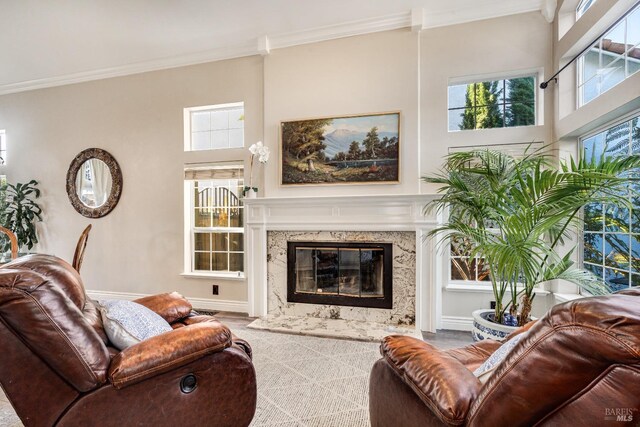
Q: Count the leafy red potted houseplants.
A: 0